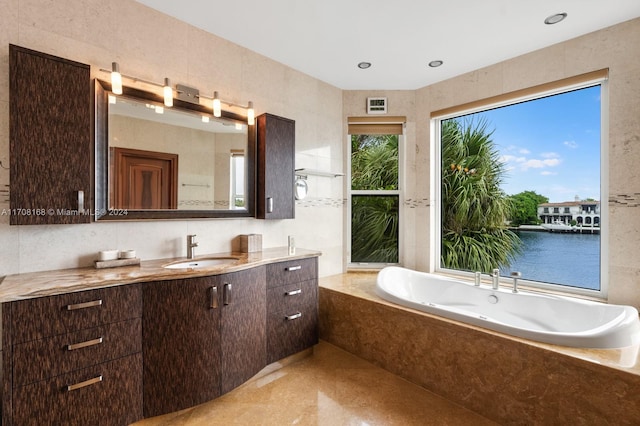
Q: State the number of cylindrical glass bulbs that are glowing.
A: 4